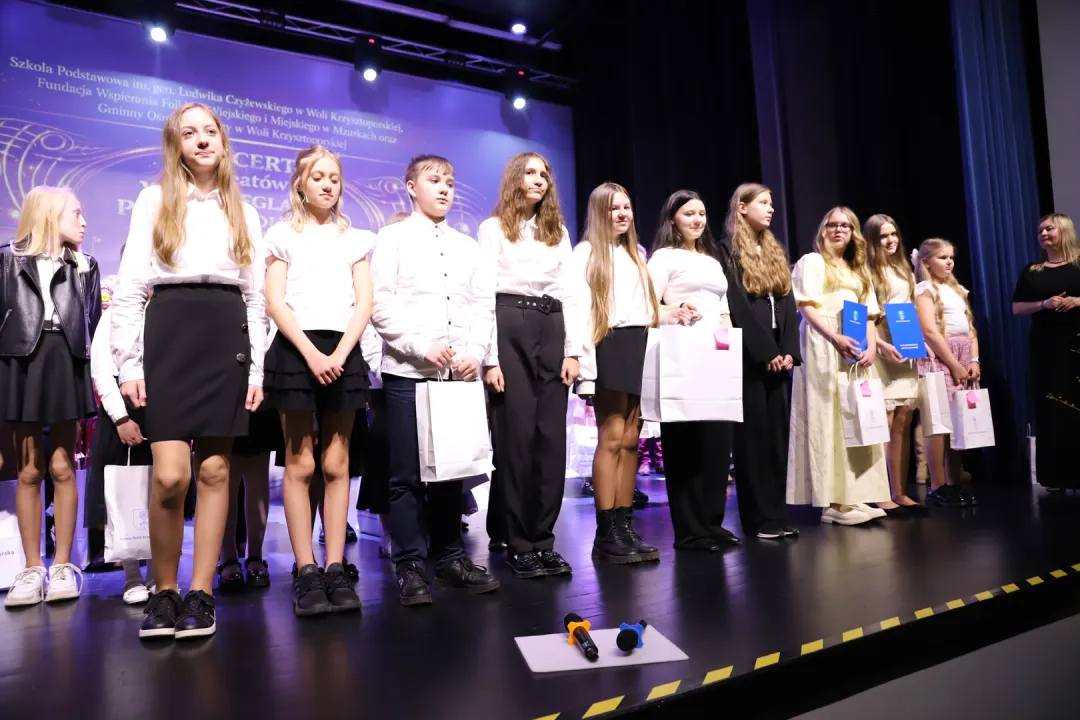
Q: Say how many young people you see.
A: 11